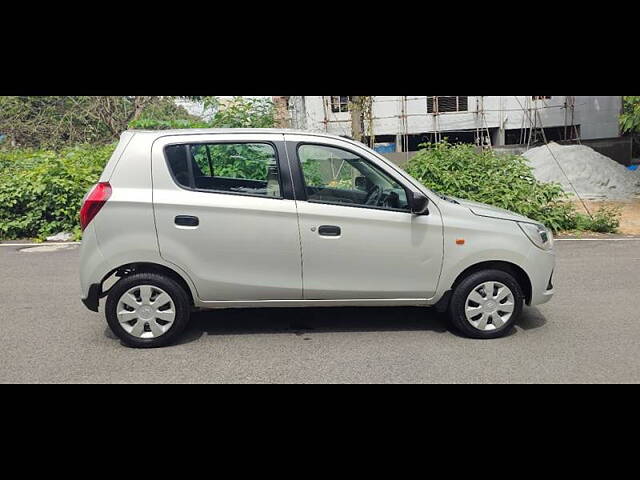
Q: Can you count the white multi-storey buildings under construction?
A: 1